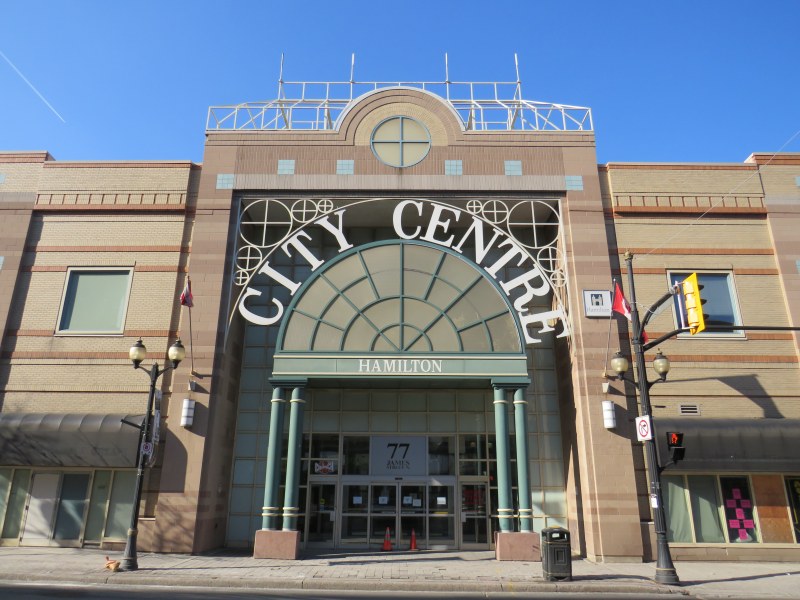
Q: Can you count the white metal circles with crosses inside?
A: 10